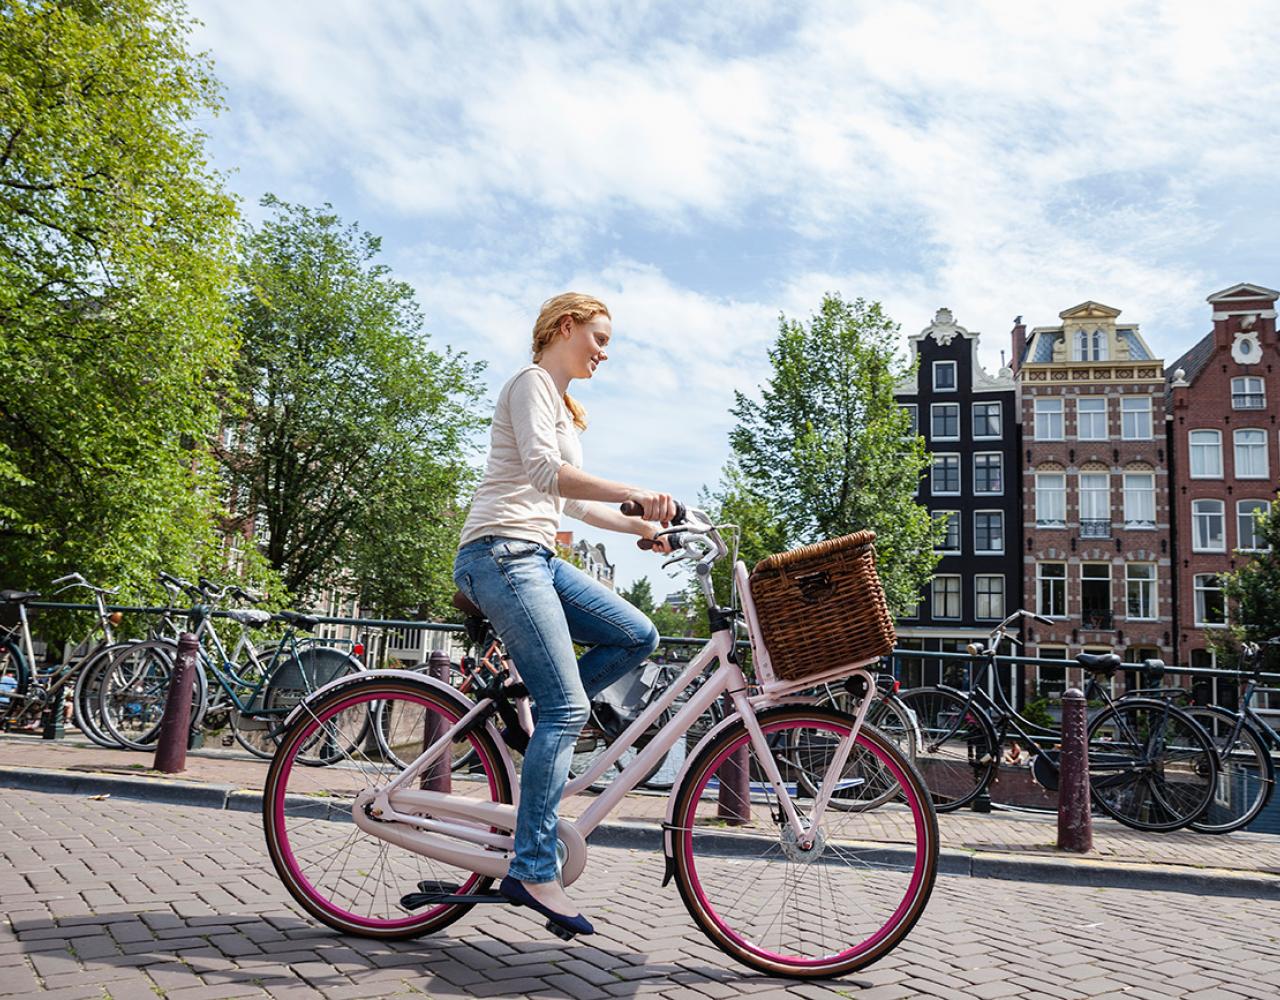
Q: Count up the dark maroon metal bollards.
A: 4